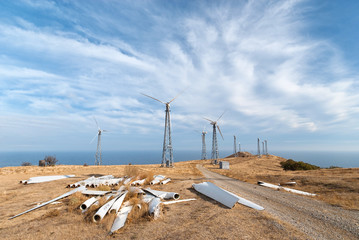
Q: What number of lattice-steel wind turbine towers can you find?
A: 9